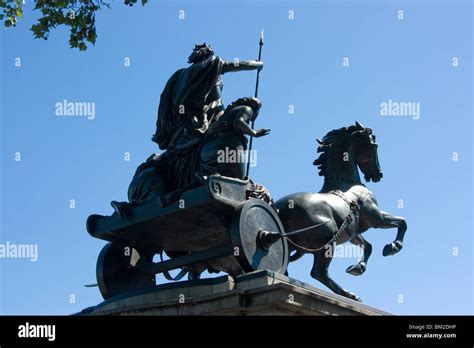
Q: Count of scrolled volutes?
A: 1